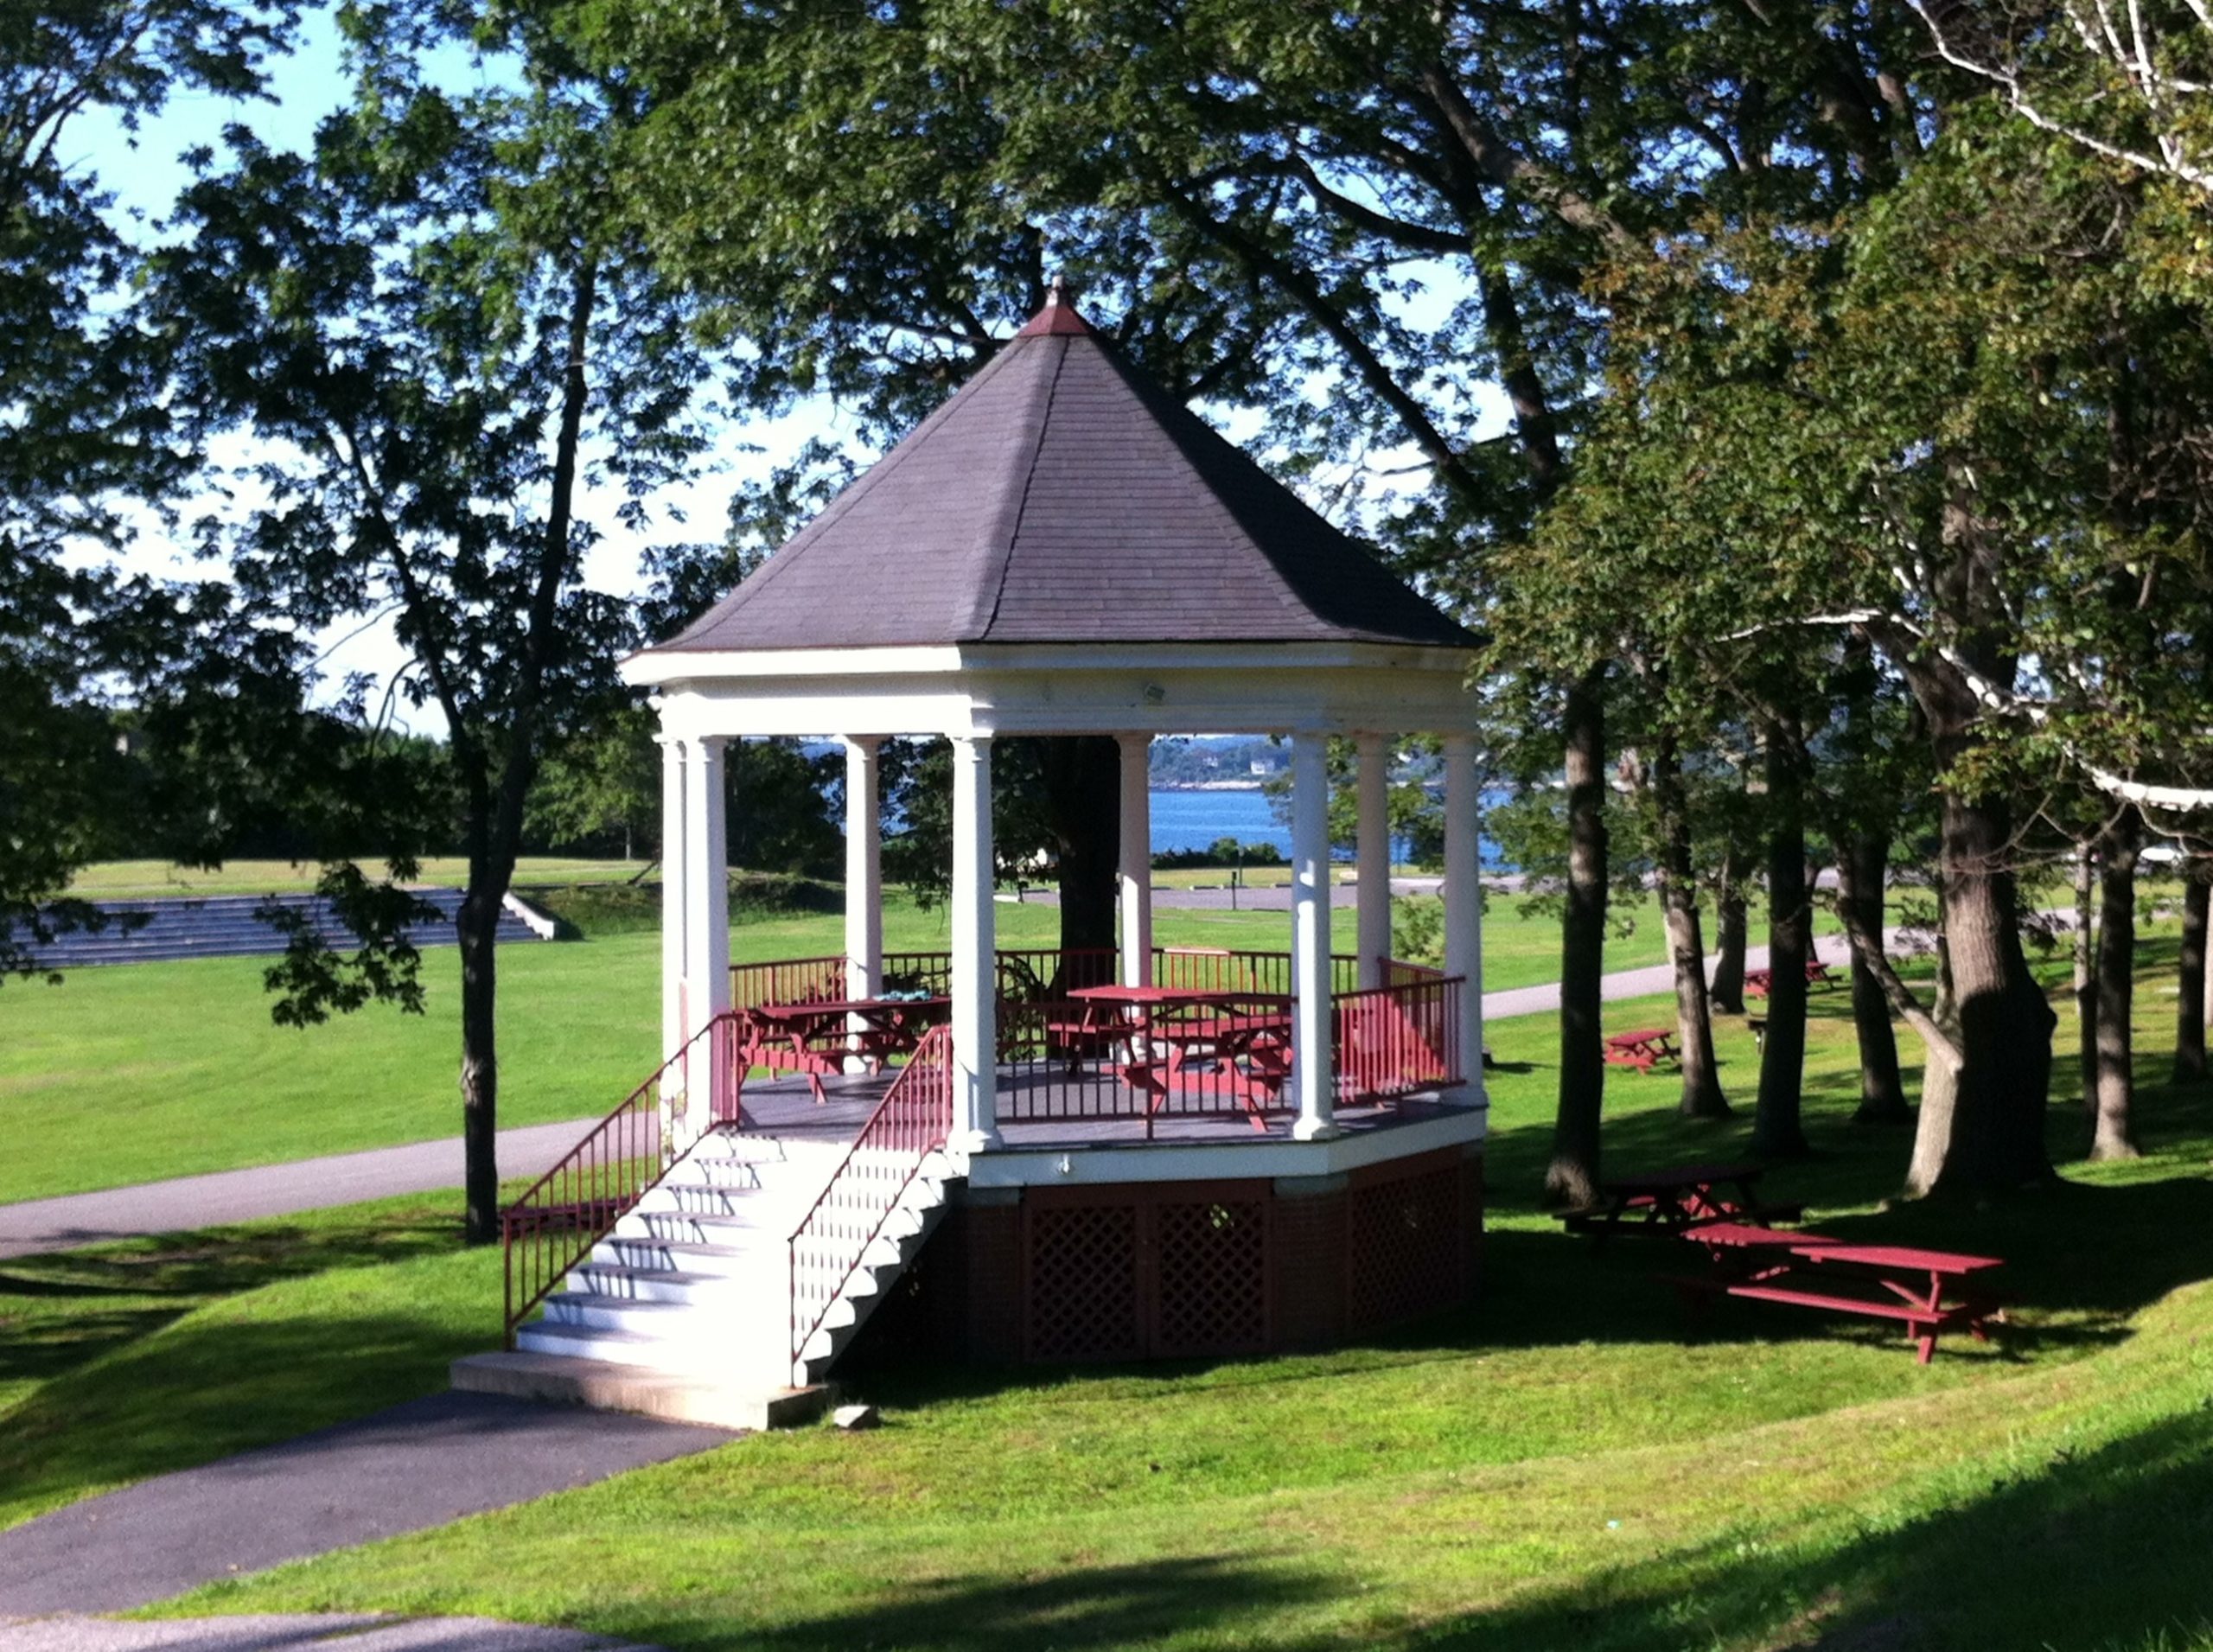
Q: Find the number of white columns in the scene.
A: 8